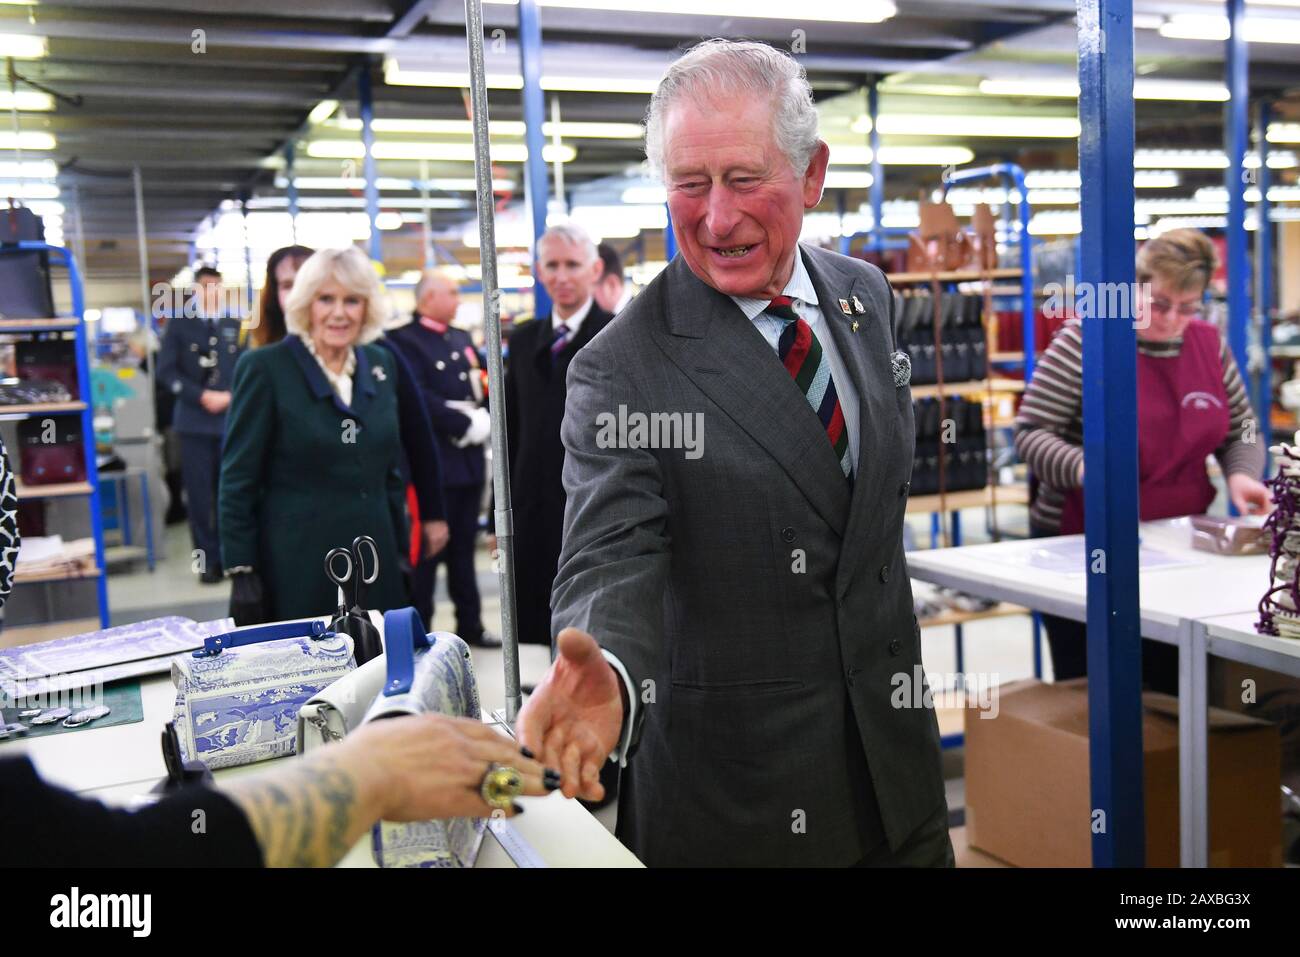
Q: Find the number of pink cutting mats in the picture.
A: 0